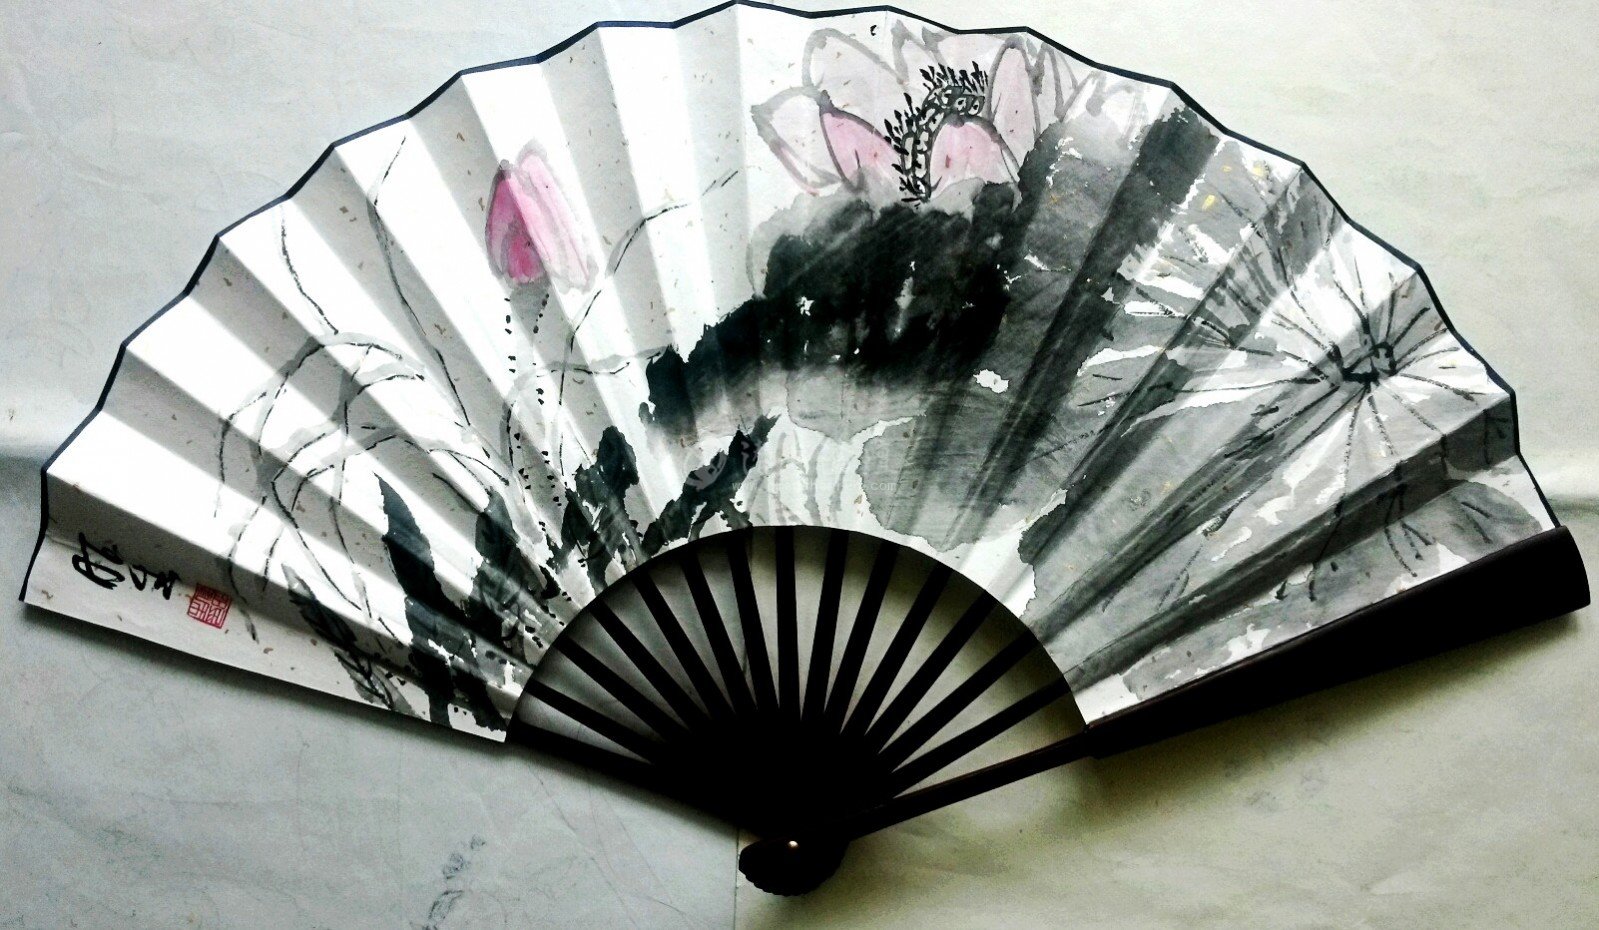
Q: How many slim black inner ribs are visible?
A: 13